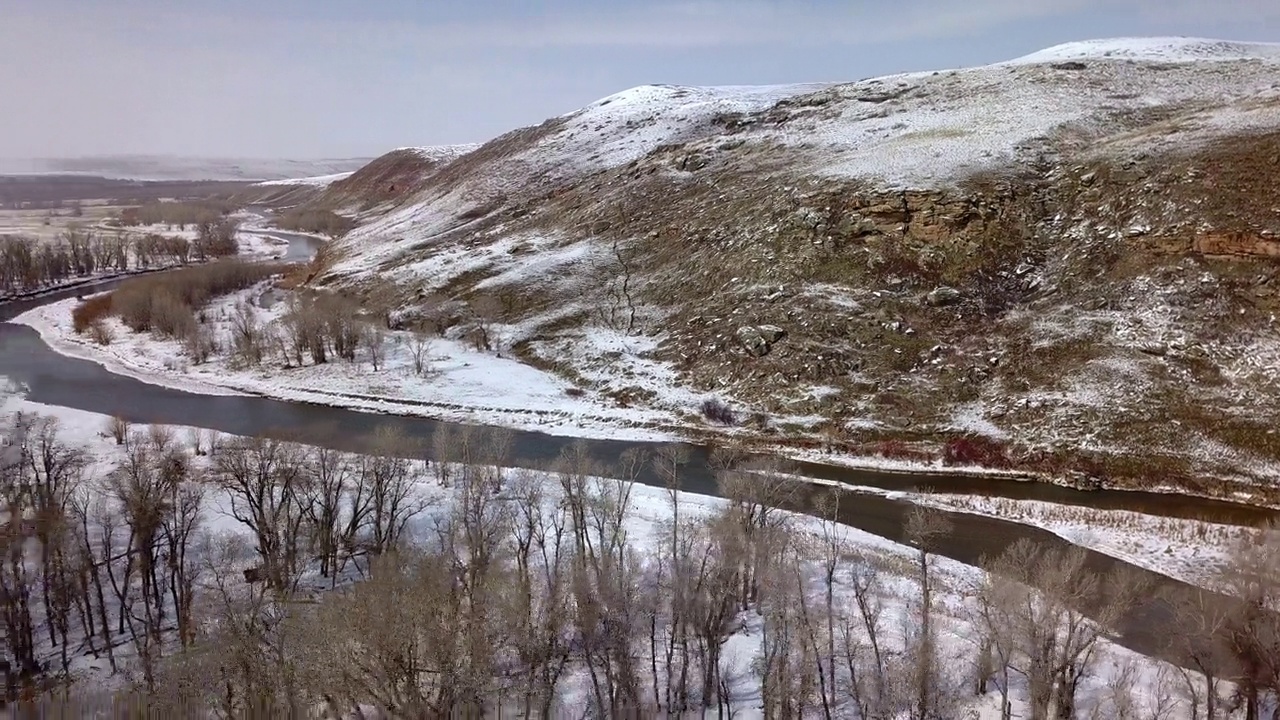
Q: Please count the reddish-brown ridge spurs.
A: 1